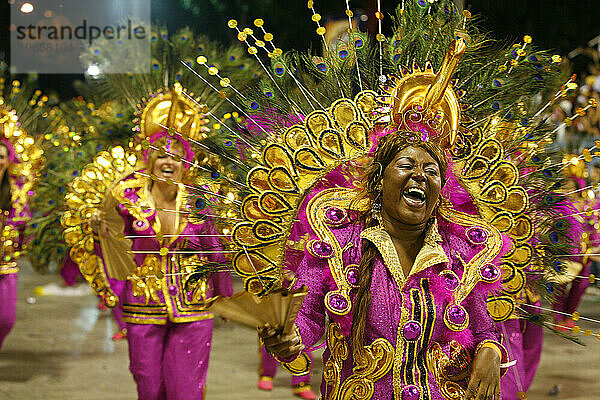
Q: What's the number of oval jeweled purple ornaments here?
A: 10